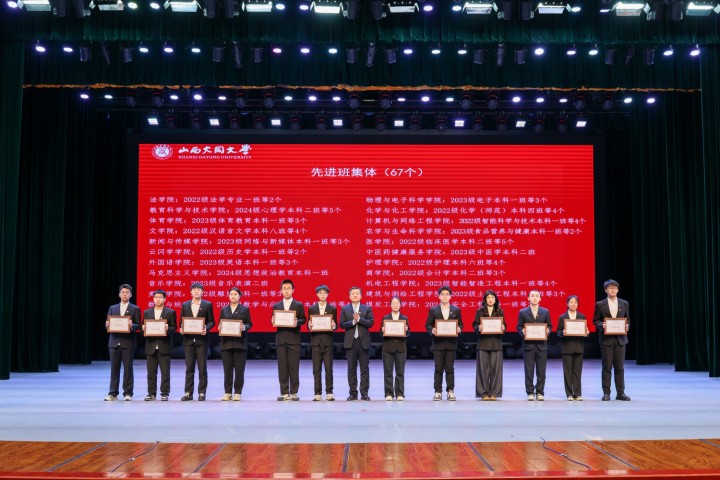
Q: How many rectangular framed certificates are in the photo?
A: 12